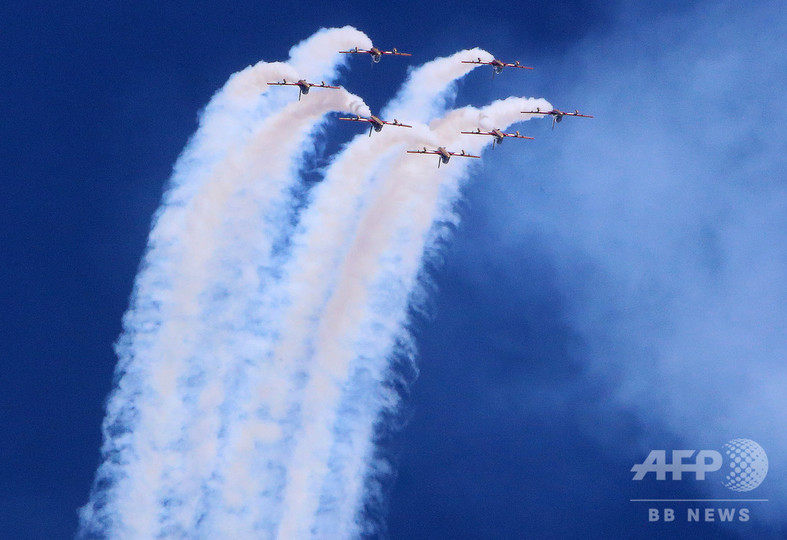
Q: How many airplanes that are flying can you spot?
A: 7